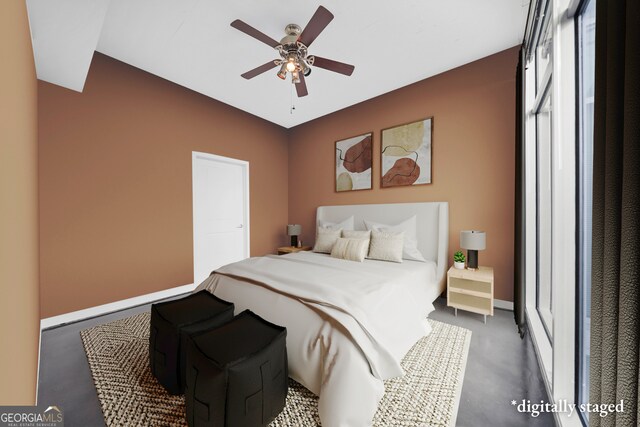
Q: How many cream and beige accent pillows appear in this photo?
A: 4